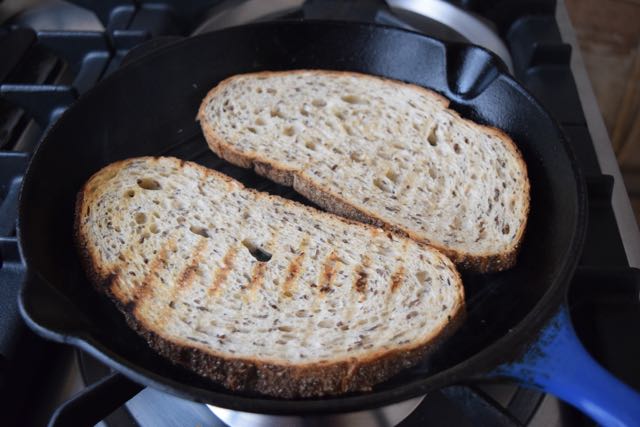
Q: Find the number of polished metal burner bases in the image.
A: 2